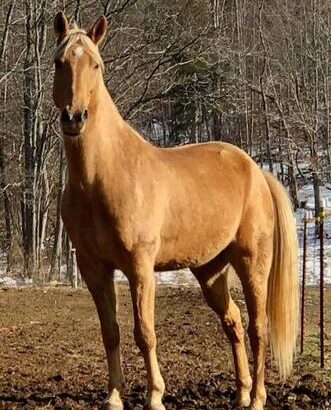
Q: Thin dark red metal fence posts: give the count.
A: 2